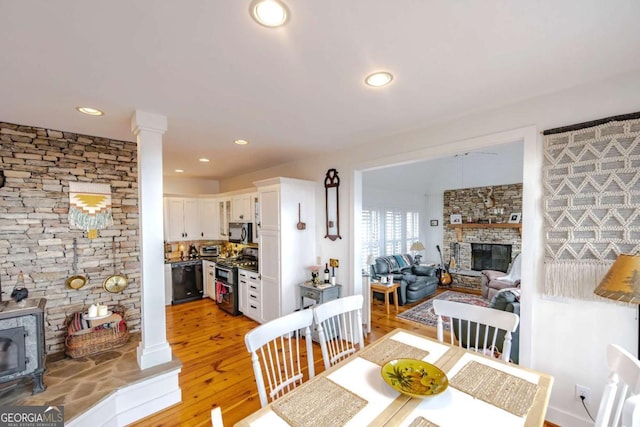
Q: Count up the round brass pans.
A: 2